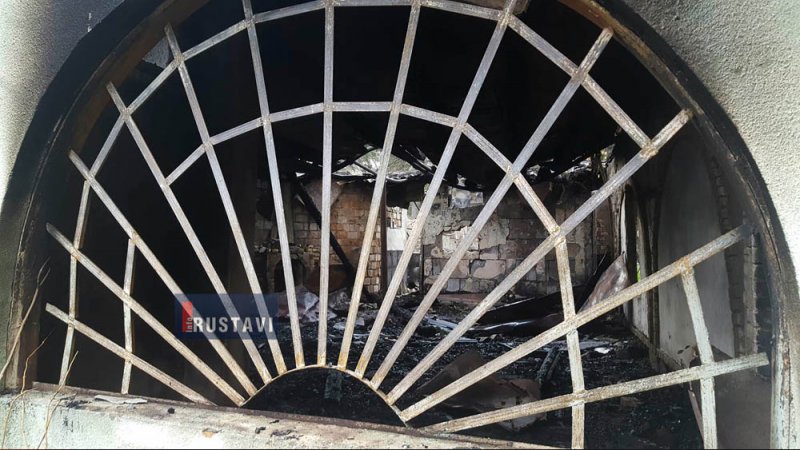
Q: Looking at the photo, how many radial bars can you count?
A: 13